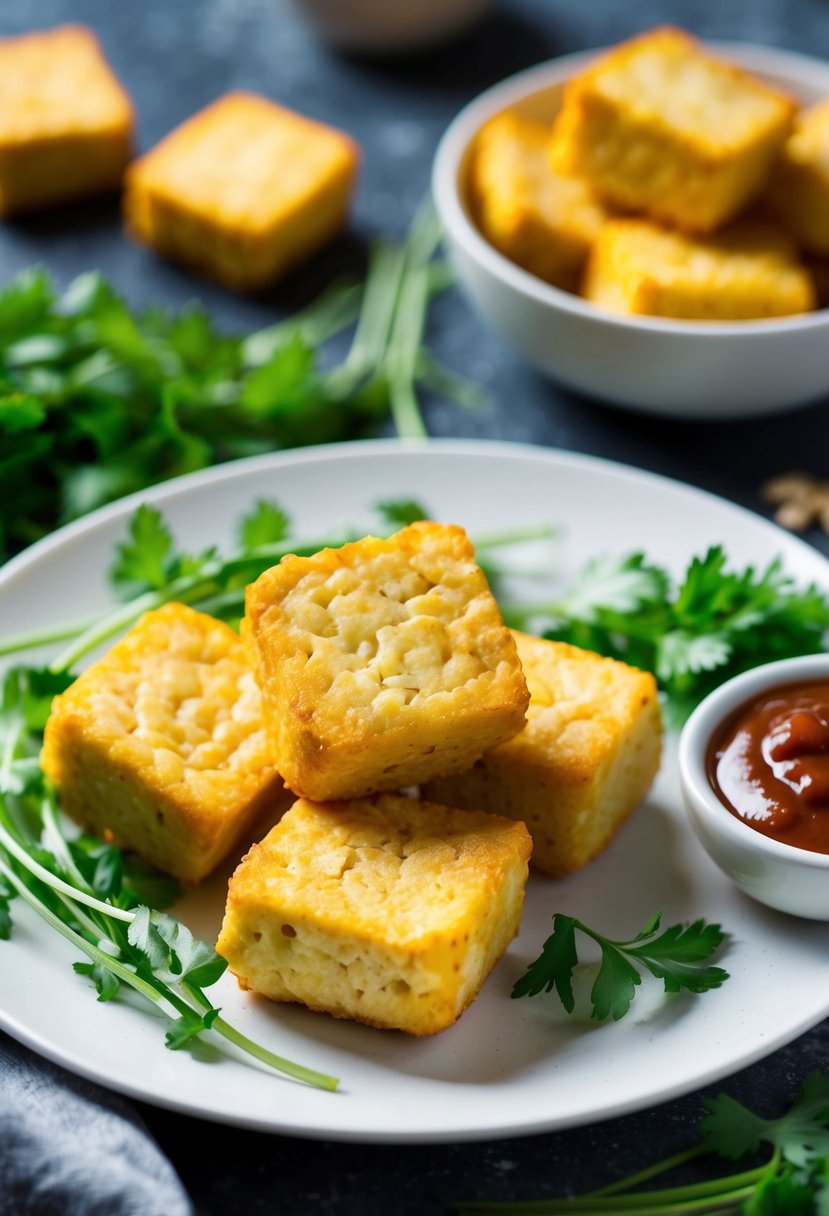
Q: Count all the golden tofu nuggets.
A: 10